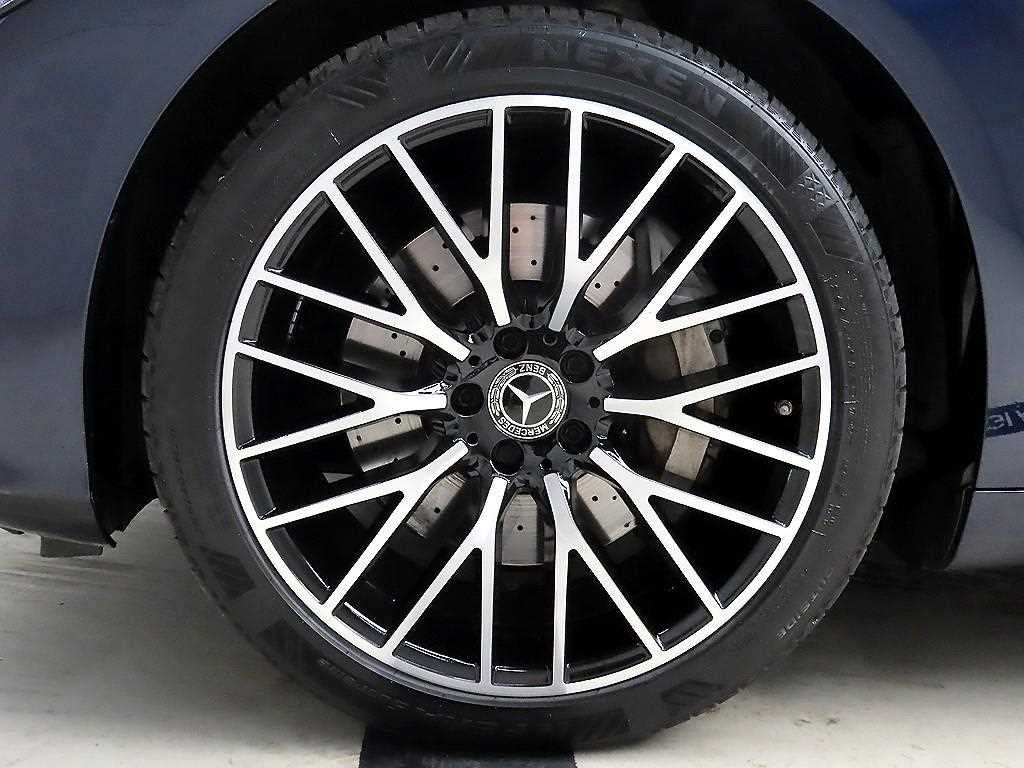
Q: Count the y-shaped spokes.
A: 10